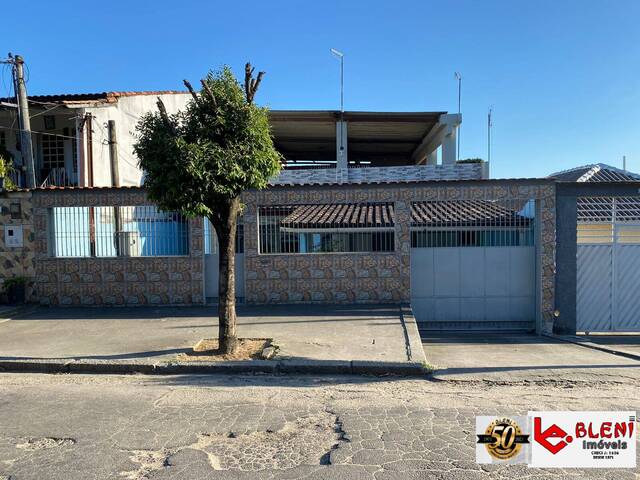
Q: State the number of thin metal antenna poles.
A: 3